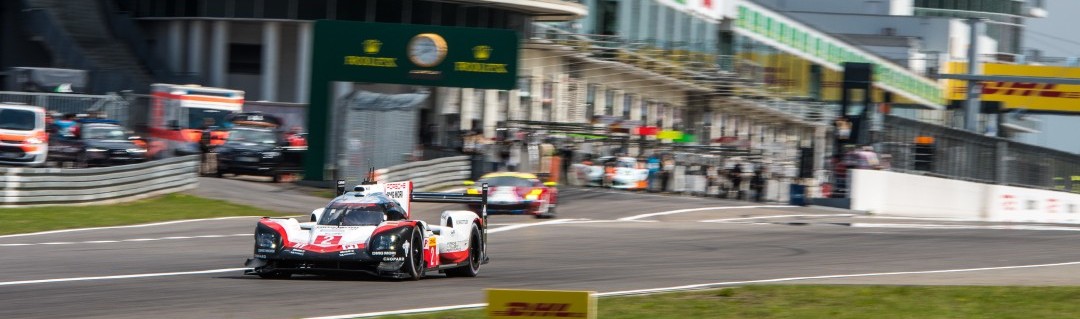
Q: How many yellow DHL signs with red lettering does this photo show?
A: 2